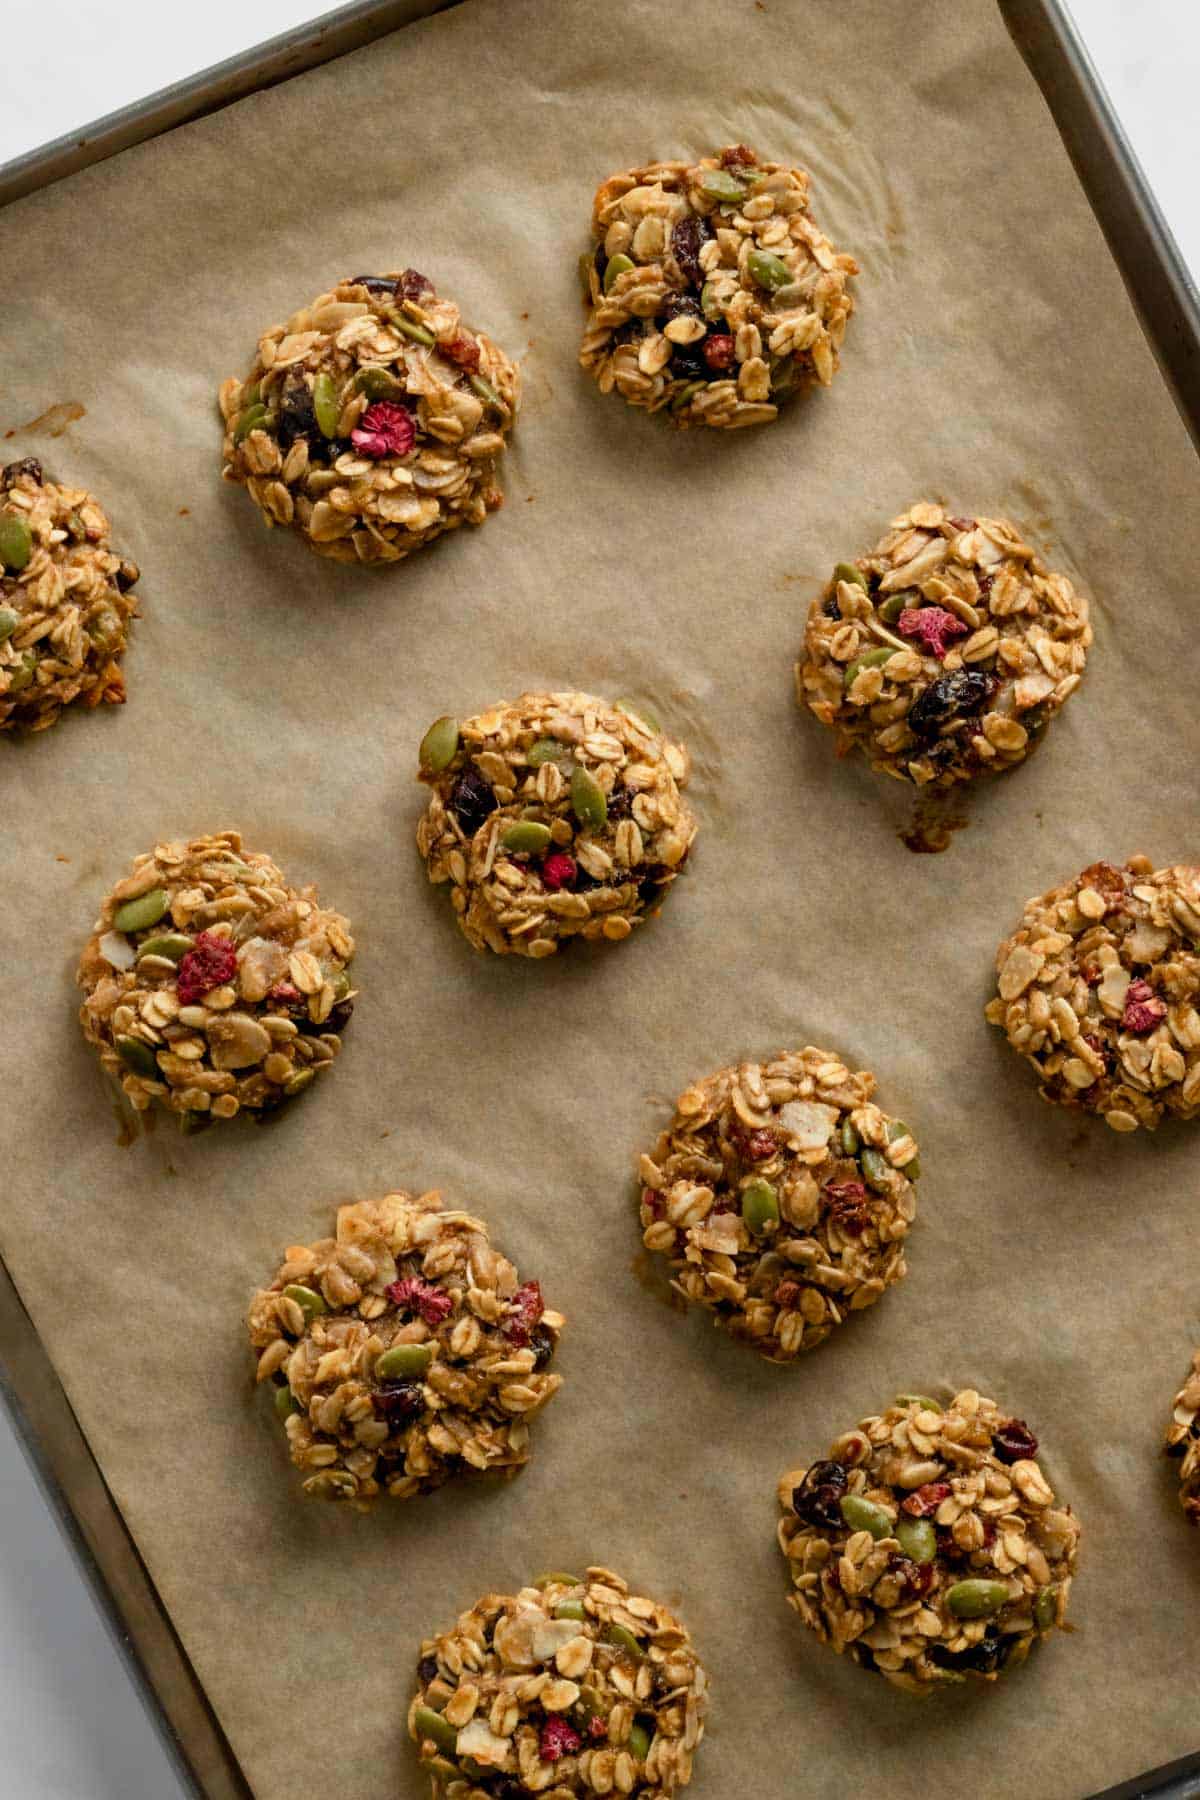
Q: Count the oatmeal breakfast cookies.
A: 12